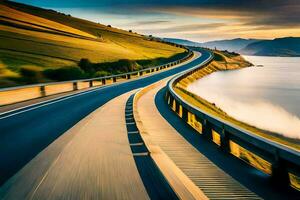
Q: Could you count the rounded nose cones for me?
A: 0